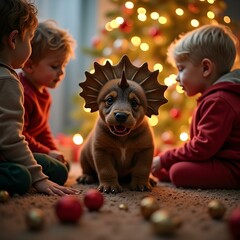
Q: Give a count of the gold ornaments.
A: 6